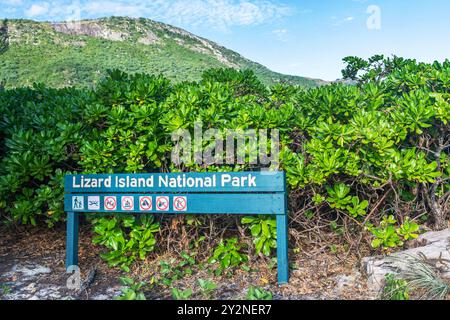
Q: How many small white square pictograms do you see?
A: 7